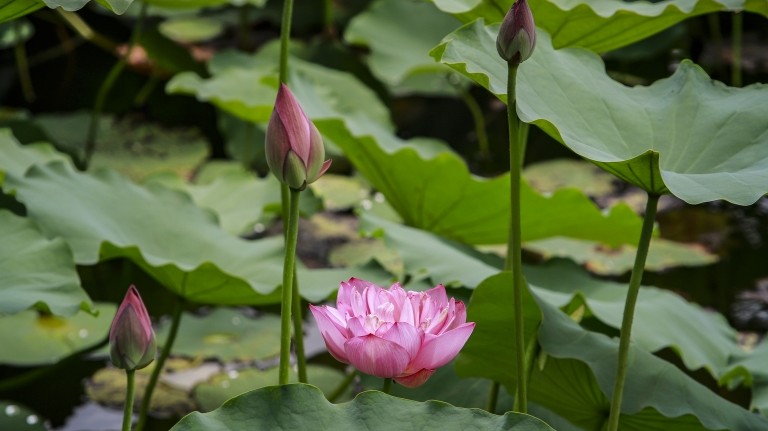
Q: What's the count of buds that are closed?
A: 3